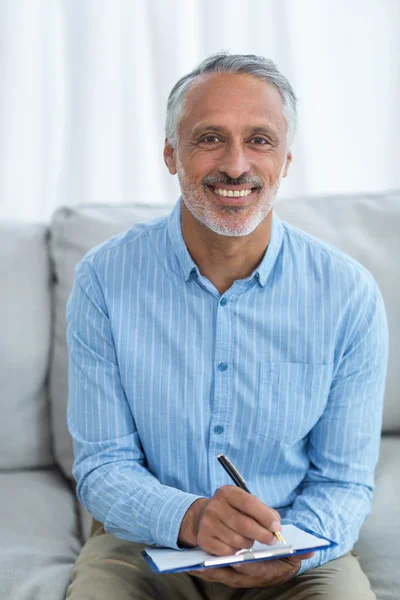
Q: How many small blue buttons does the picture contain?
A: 3